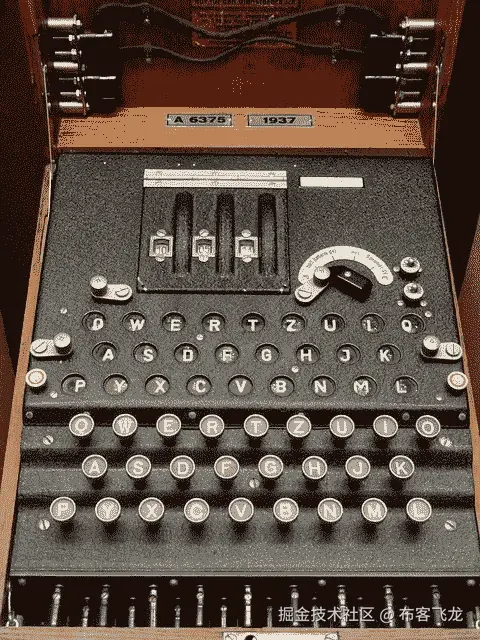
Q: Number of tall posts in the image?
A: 9